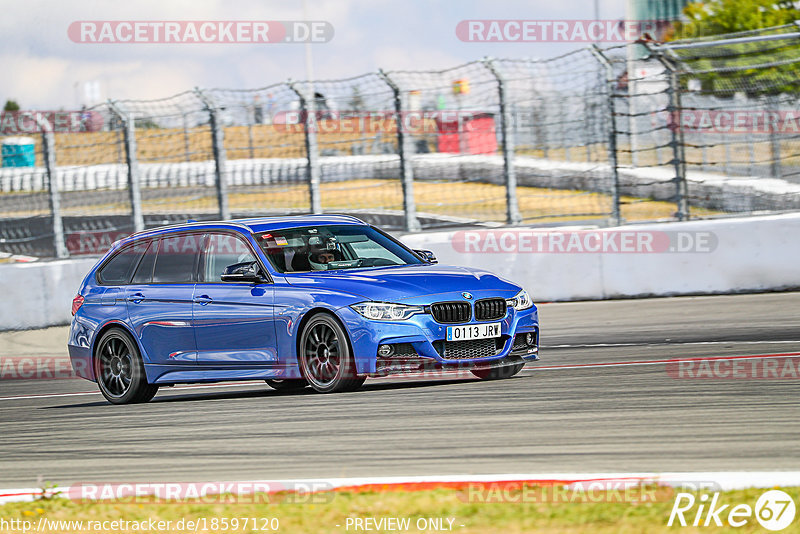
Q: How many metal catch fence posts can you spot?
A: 8